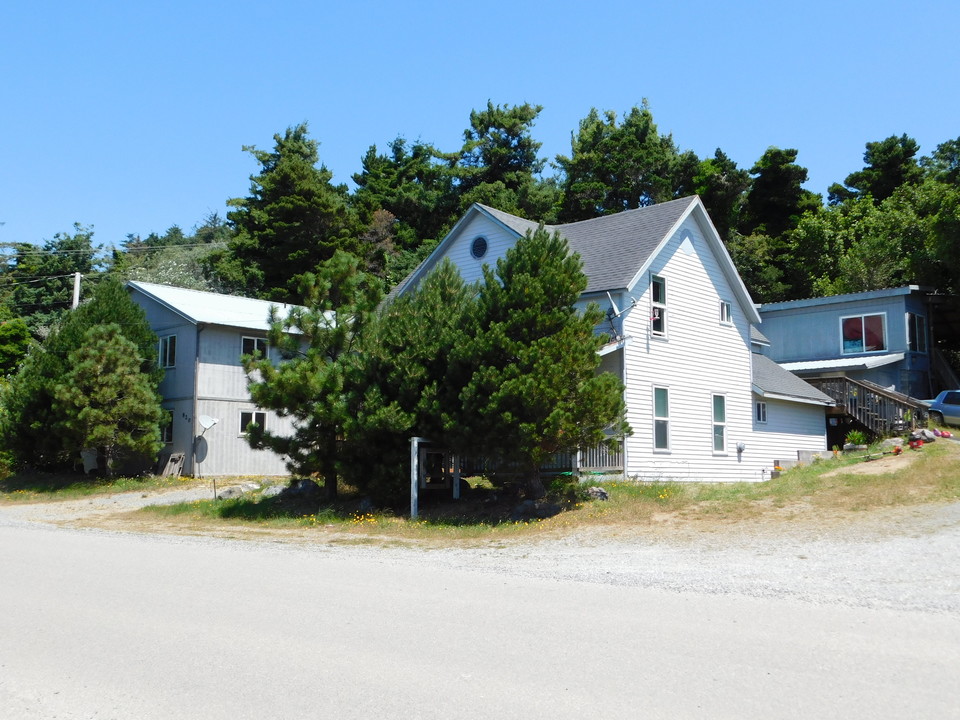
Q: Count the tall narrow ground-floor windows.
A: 2